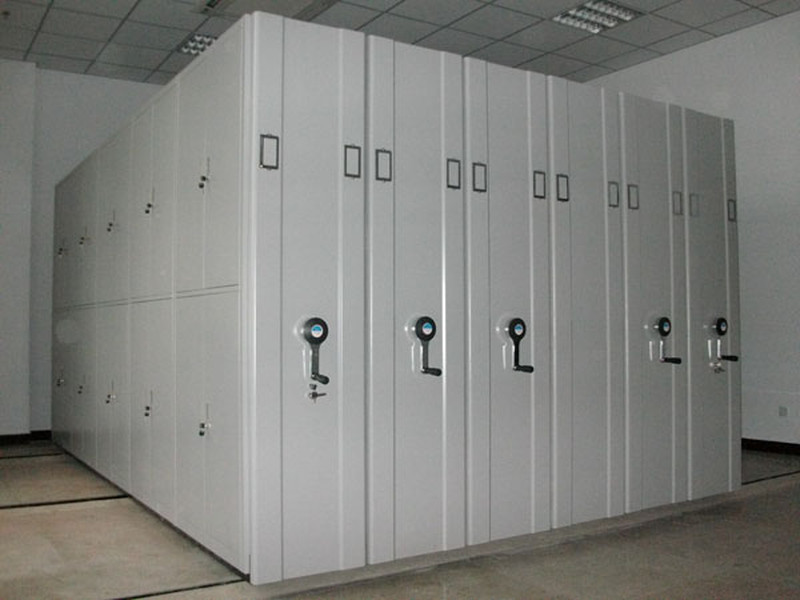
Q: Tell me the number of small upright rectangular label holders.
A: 12